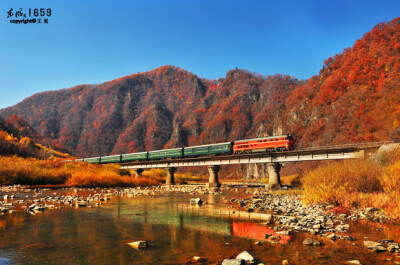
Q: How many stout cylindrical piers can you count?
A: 4